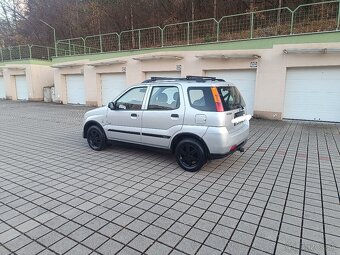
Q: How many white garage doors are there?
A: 7